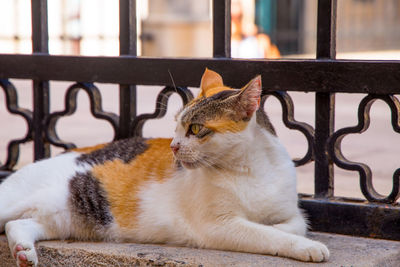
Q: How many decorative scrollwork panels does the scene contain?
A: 5